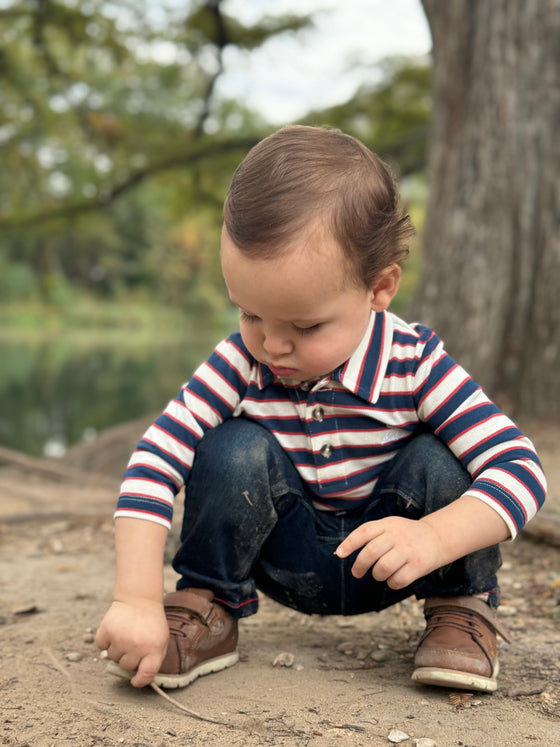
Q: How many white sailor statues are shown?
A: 0